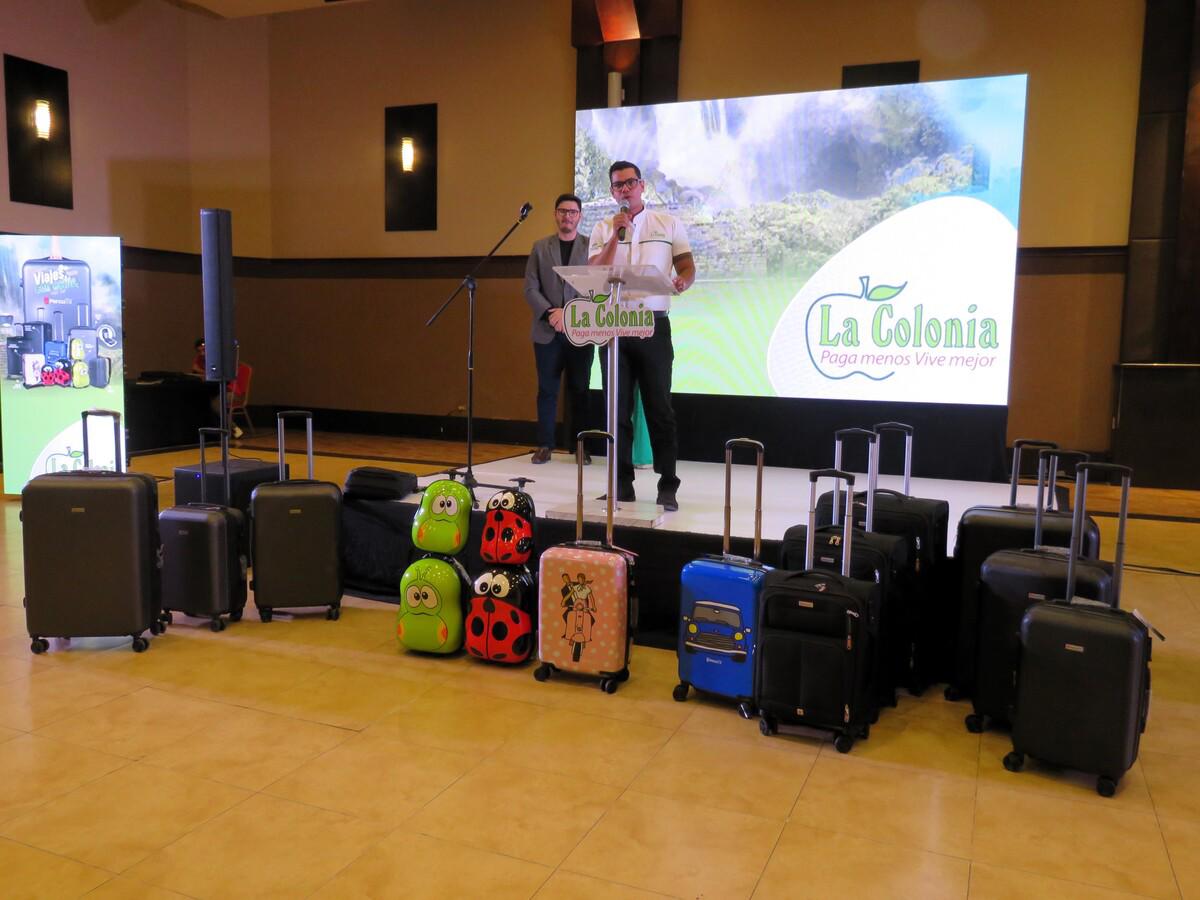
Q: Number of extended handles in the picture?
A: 11